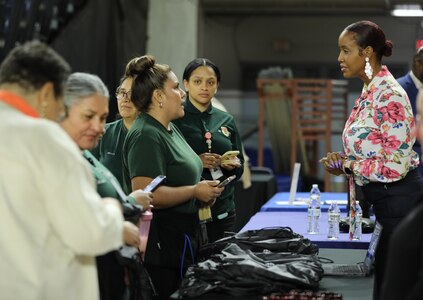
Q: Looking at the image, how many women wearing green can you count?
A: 4